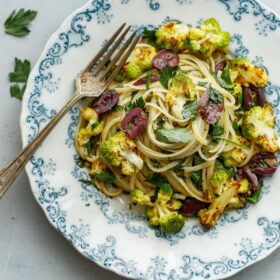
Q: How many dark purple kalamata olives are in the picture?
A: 10